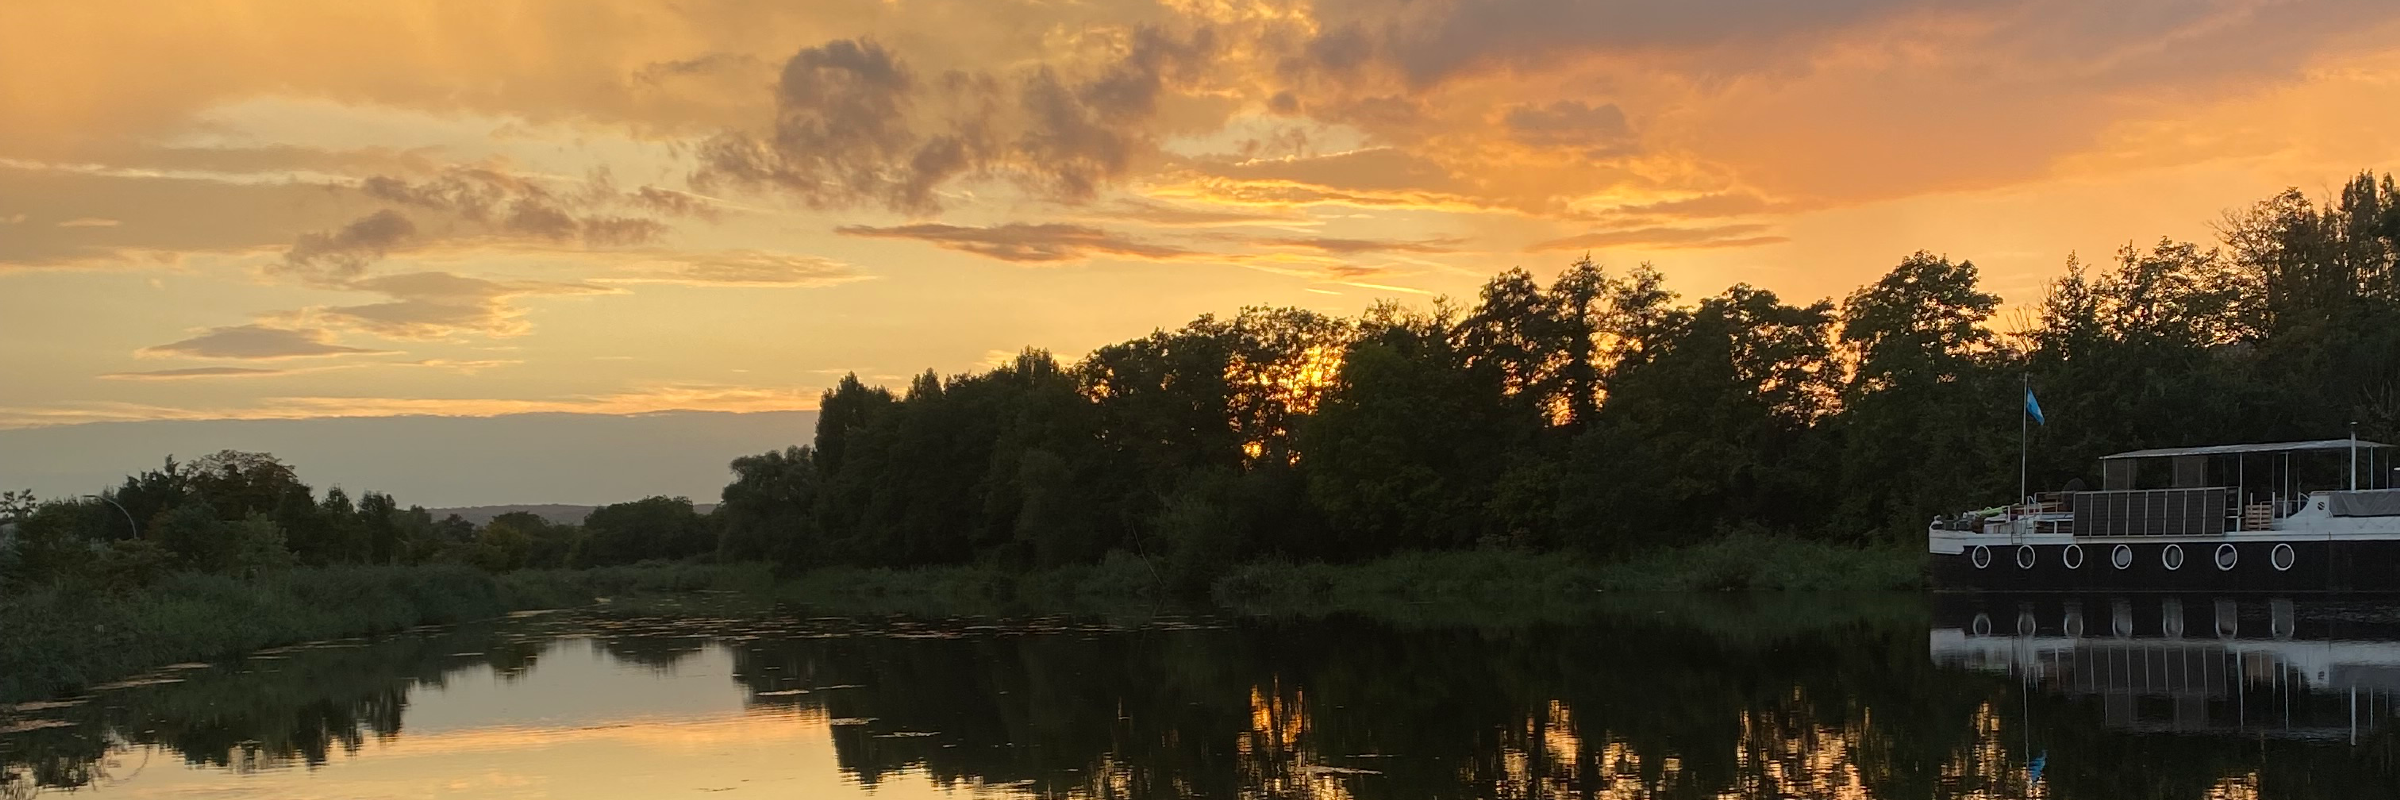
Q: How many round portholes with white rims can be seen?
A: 7